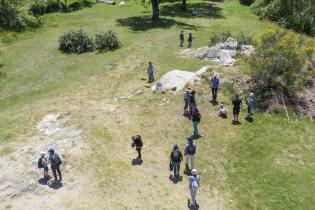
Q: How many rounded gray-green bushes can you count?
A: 2